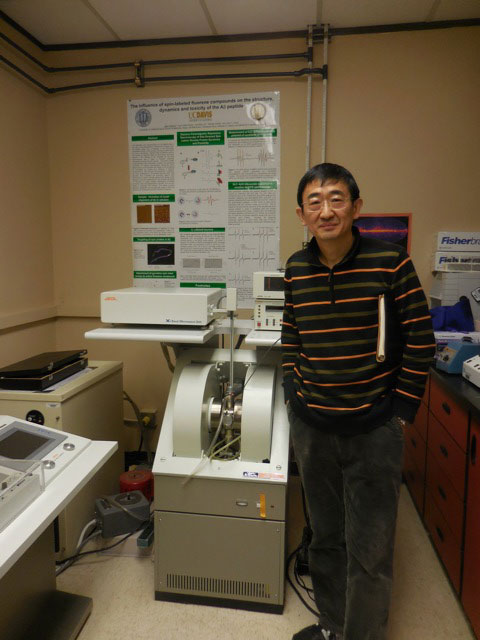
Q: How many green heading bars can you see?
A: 9